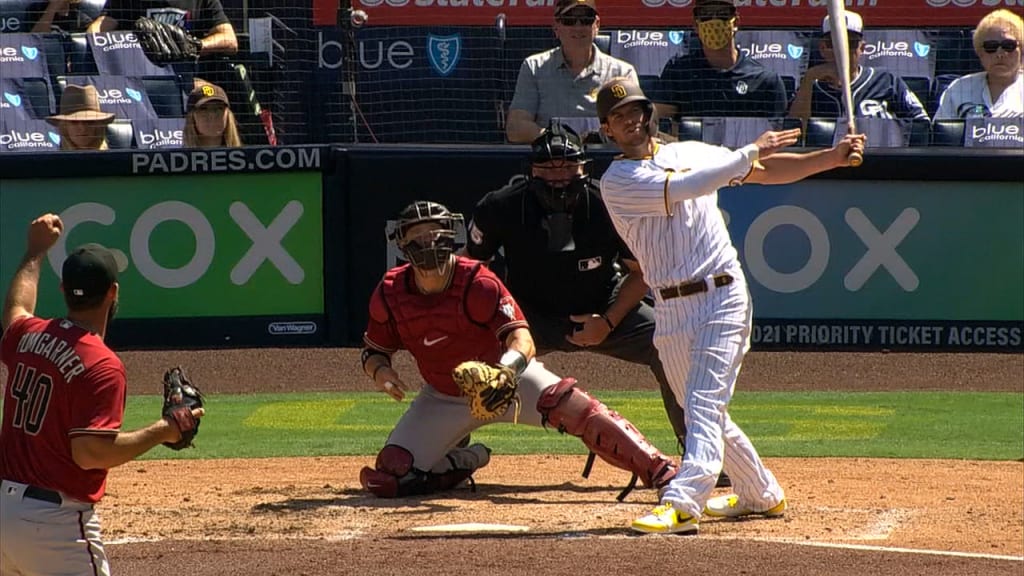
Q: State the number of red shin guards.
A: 2